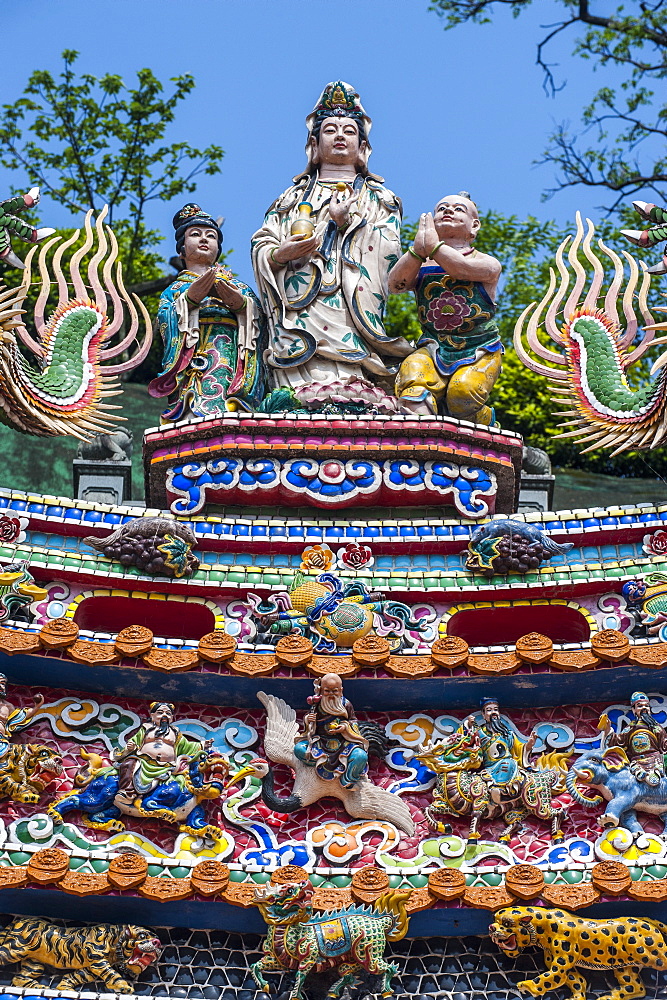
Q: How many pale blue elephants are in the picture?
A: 1